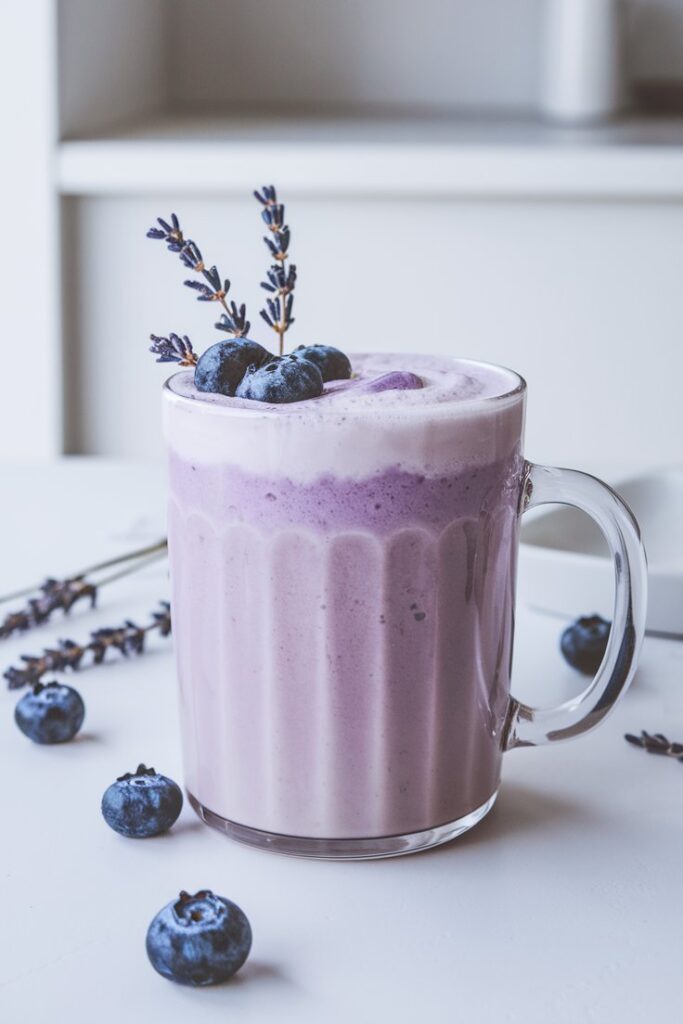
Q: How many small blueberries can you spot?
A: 7